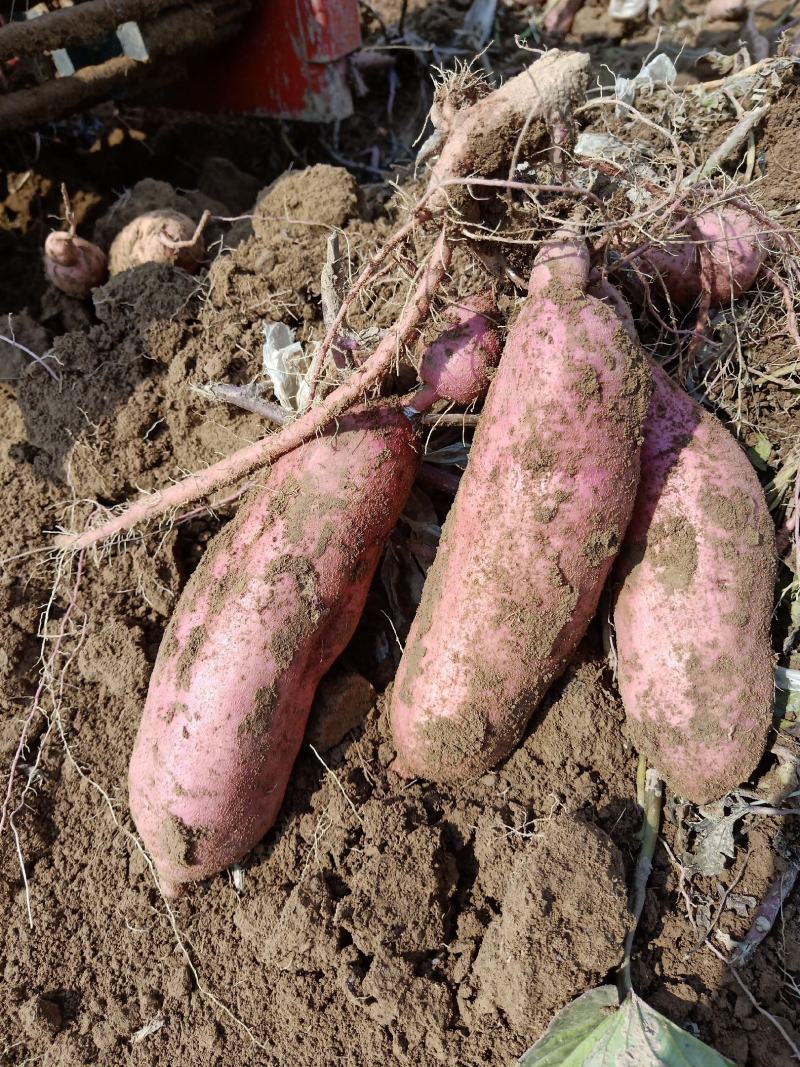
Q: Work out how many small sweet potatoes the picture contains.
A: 4